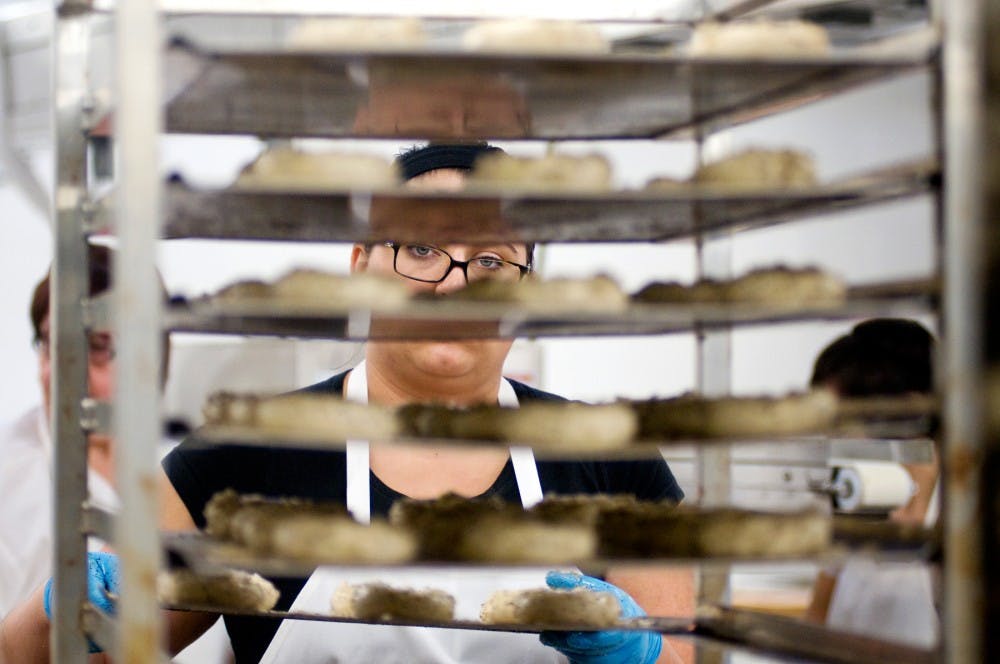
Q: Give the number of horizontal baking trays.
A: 6